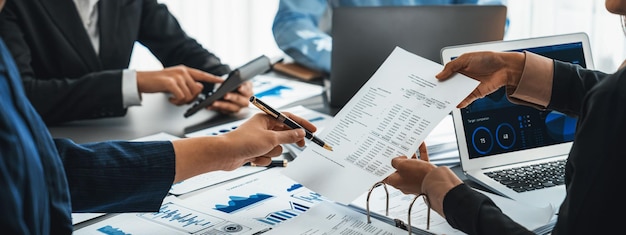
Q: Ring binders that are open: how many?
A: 1